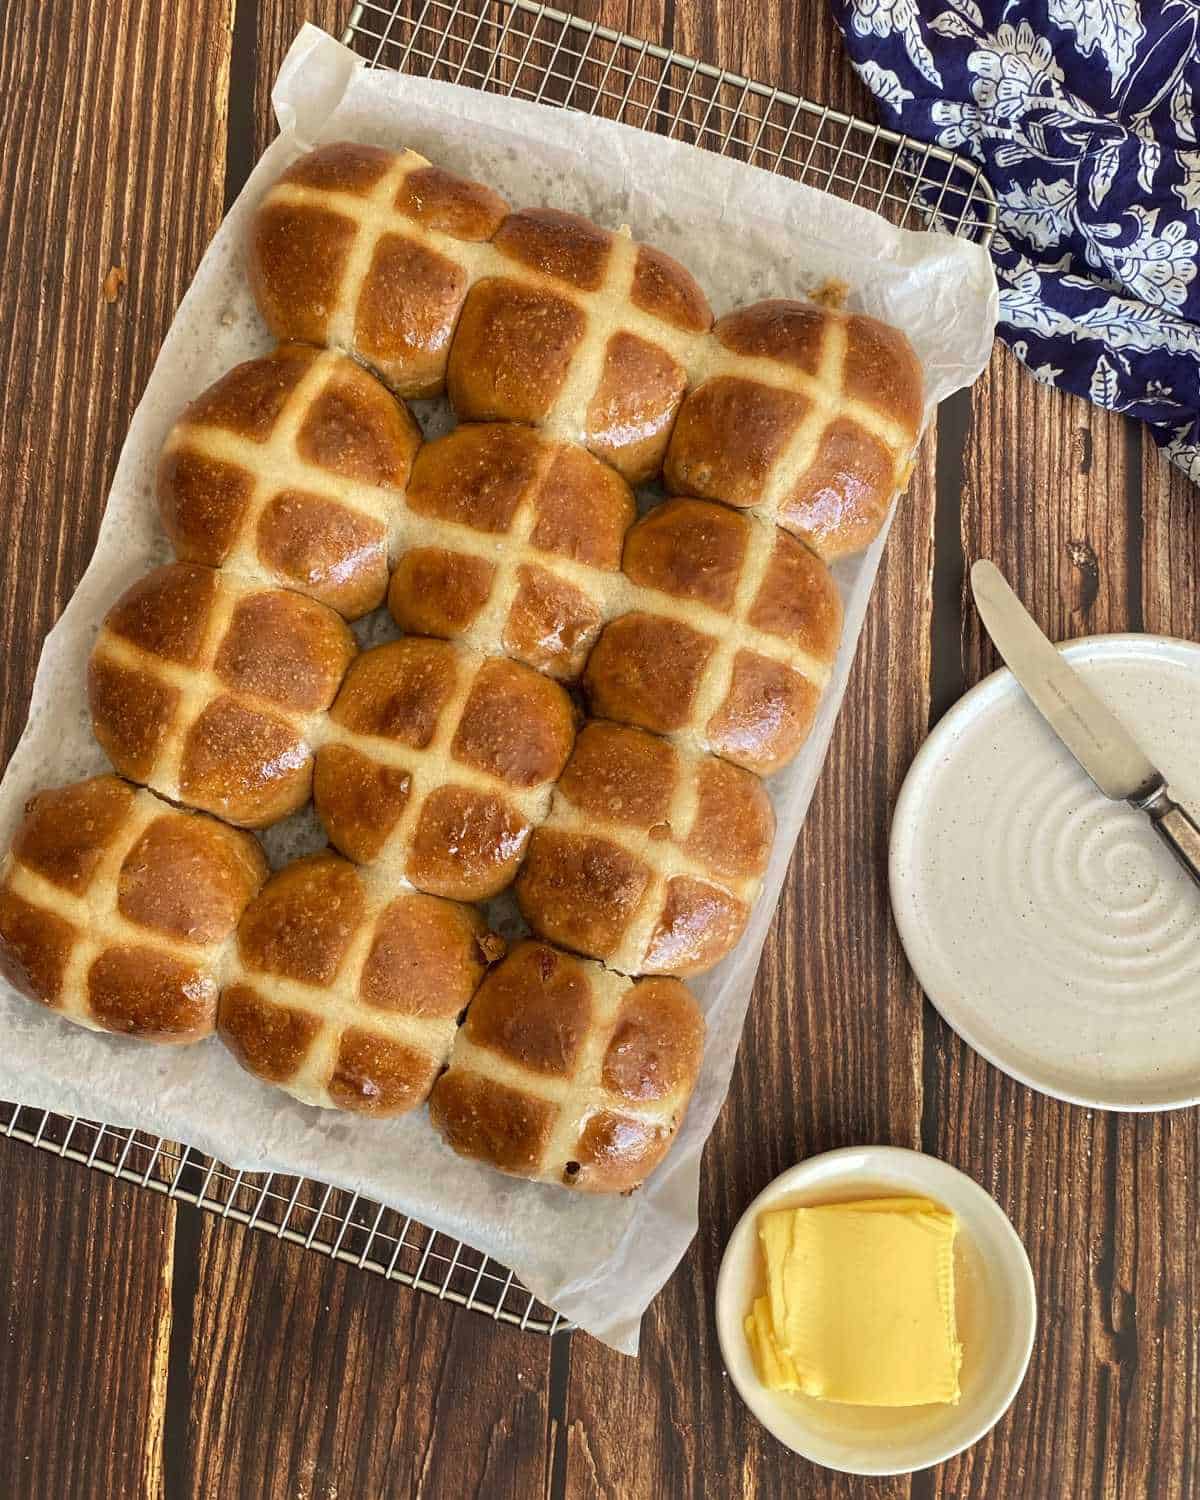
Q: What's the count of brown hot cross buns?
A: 12